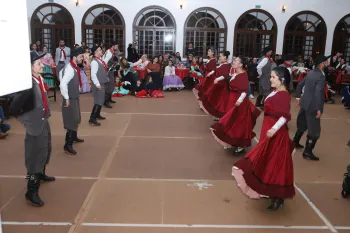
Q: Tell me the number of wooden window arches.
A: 7